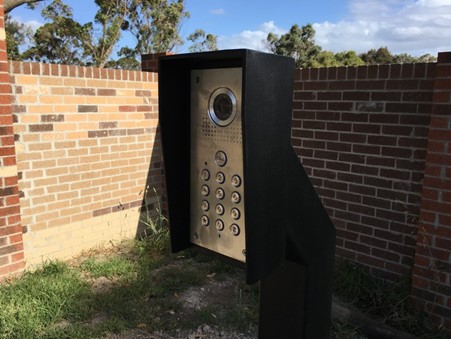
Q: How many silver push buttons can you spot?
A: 13